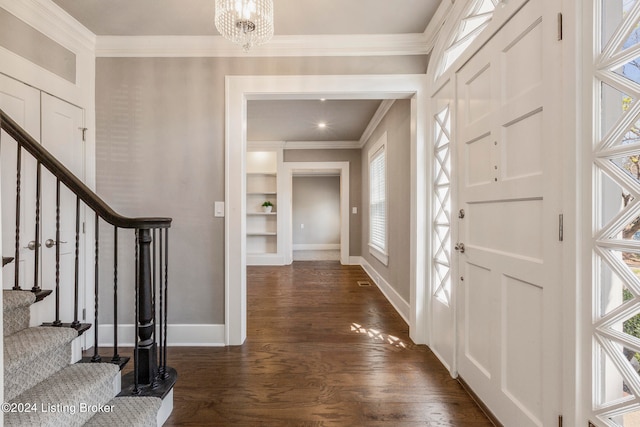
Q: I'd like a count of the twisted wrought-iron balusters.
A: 10